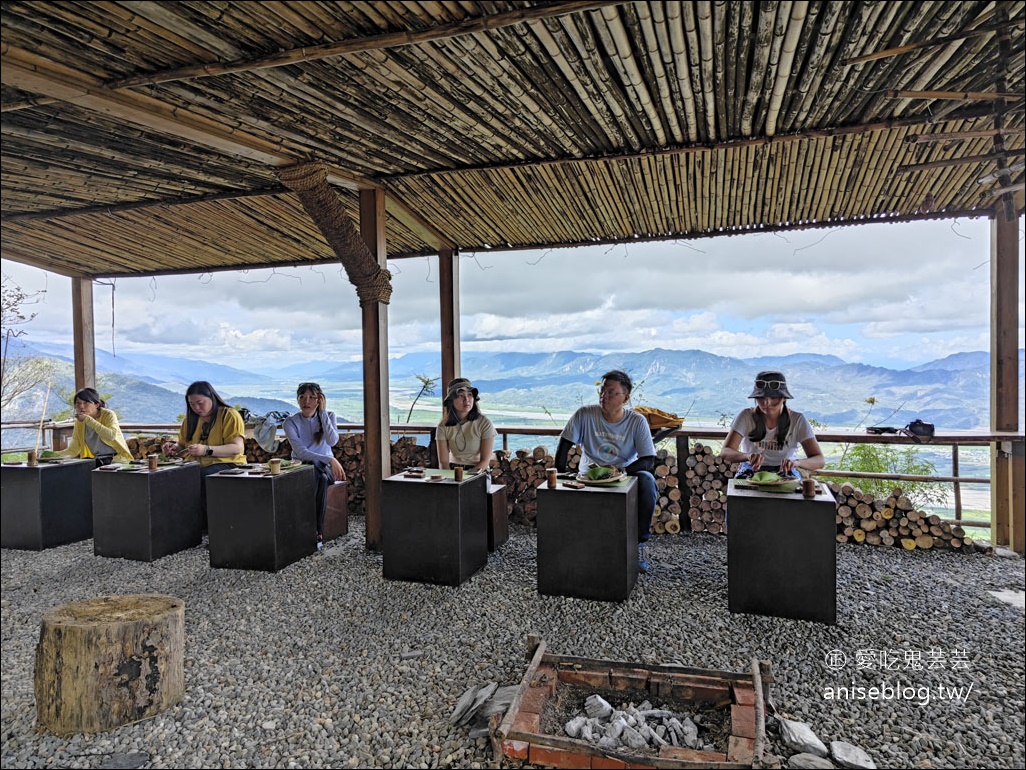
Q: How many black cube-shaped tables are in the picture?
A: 6